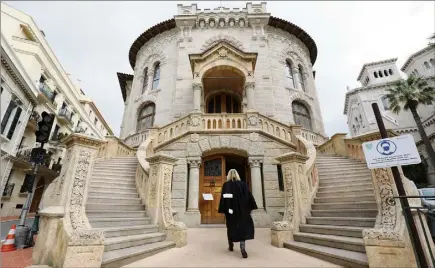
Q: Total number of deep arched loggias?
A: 1